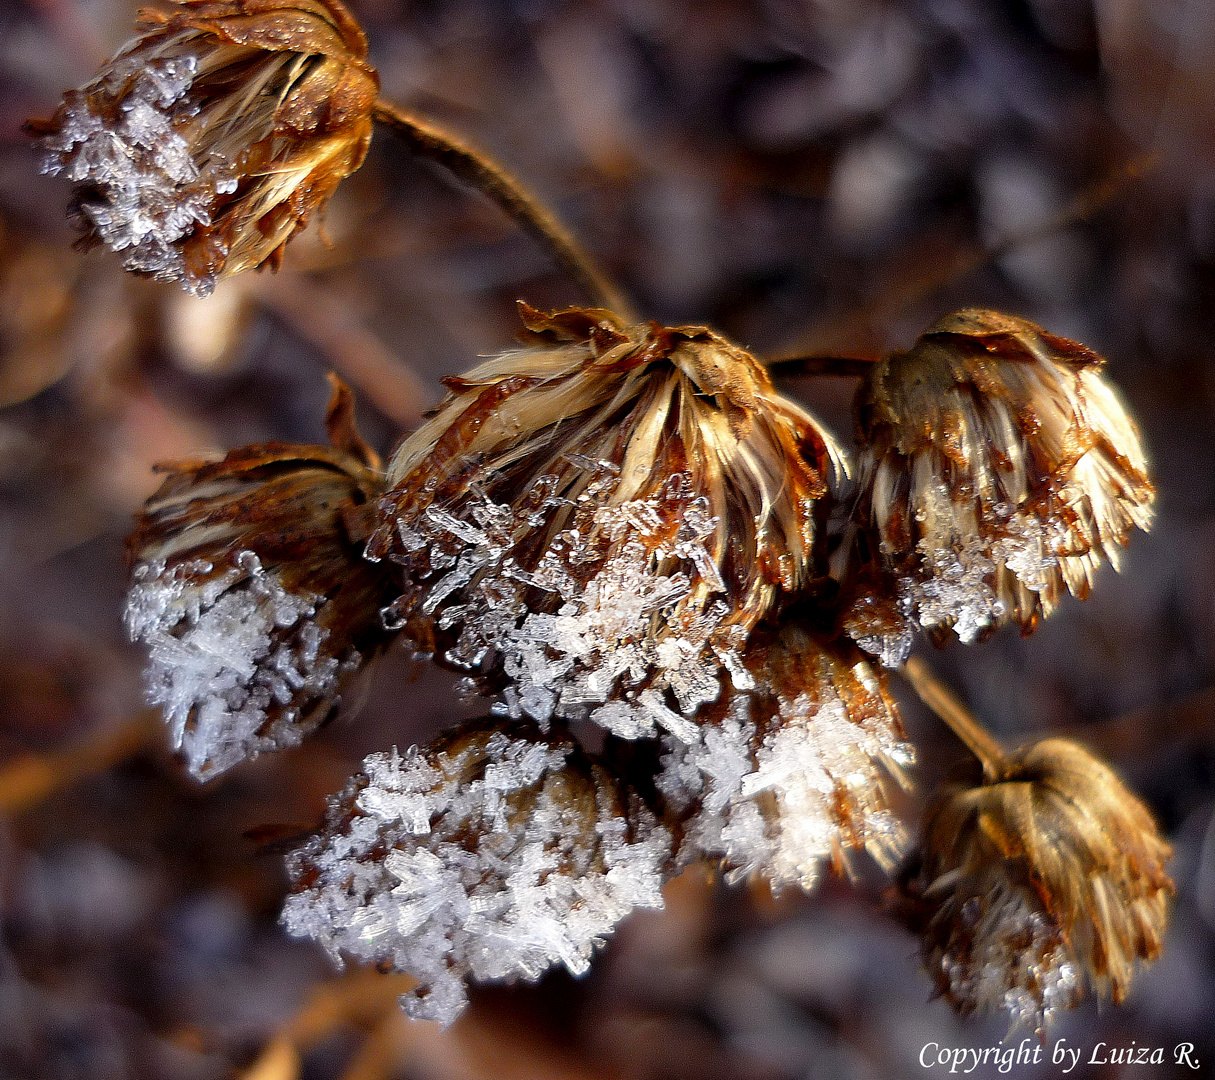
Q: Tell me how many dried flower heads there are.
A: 7